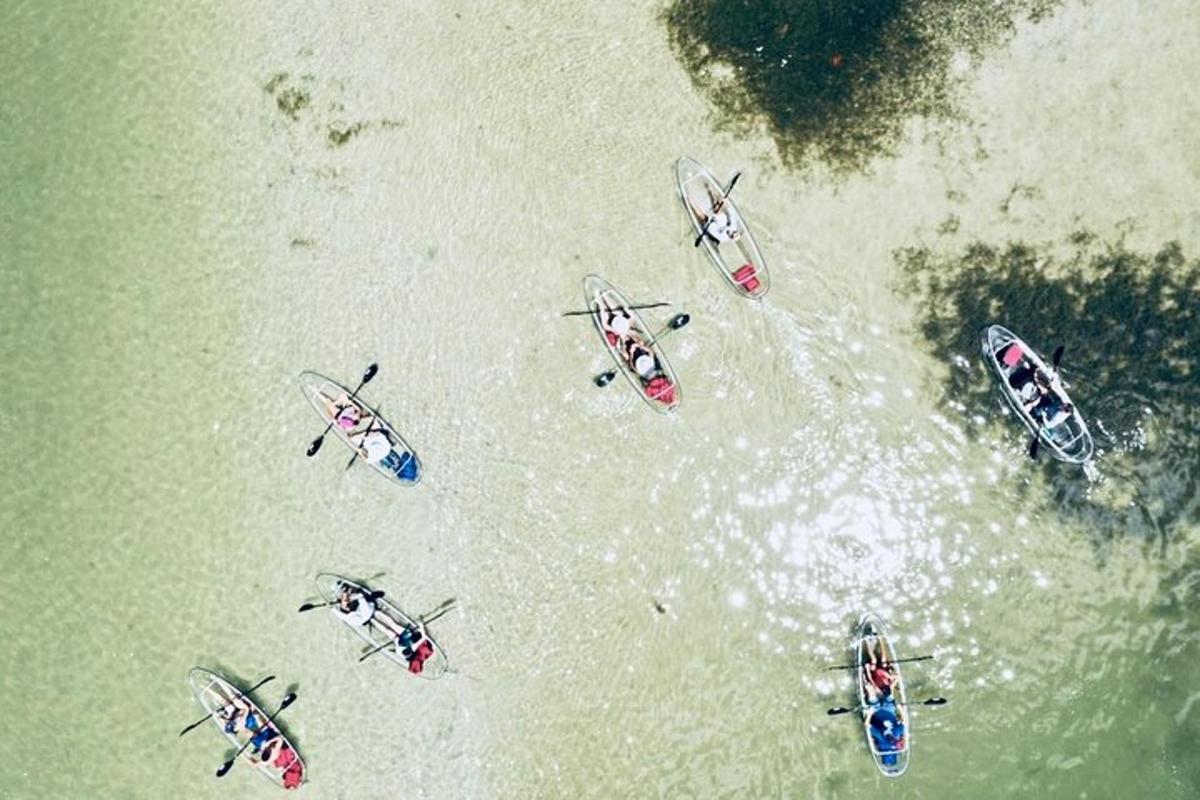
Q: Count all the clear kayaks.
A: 7